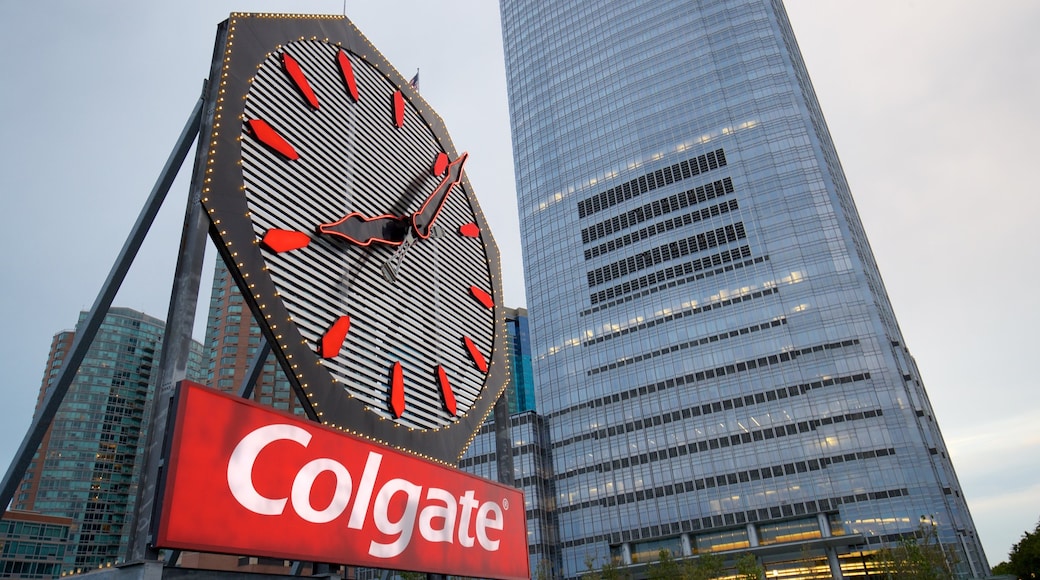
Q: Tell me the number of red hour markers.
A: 12